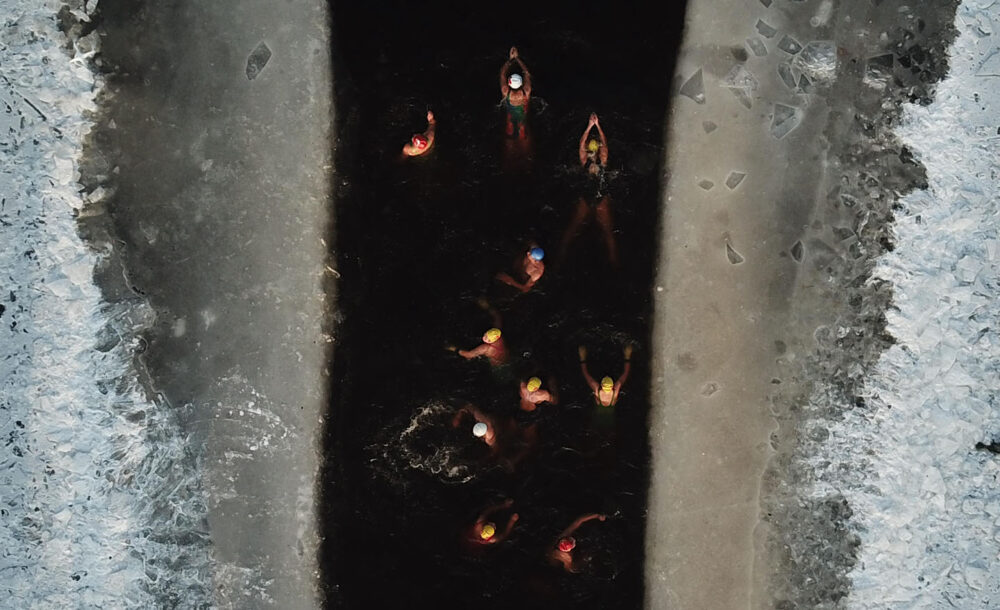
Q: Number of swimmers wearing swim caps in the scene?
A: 10